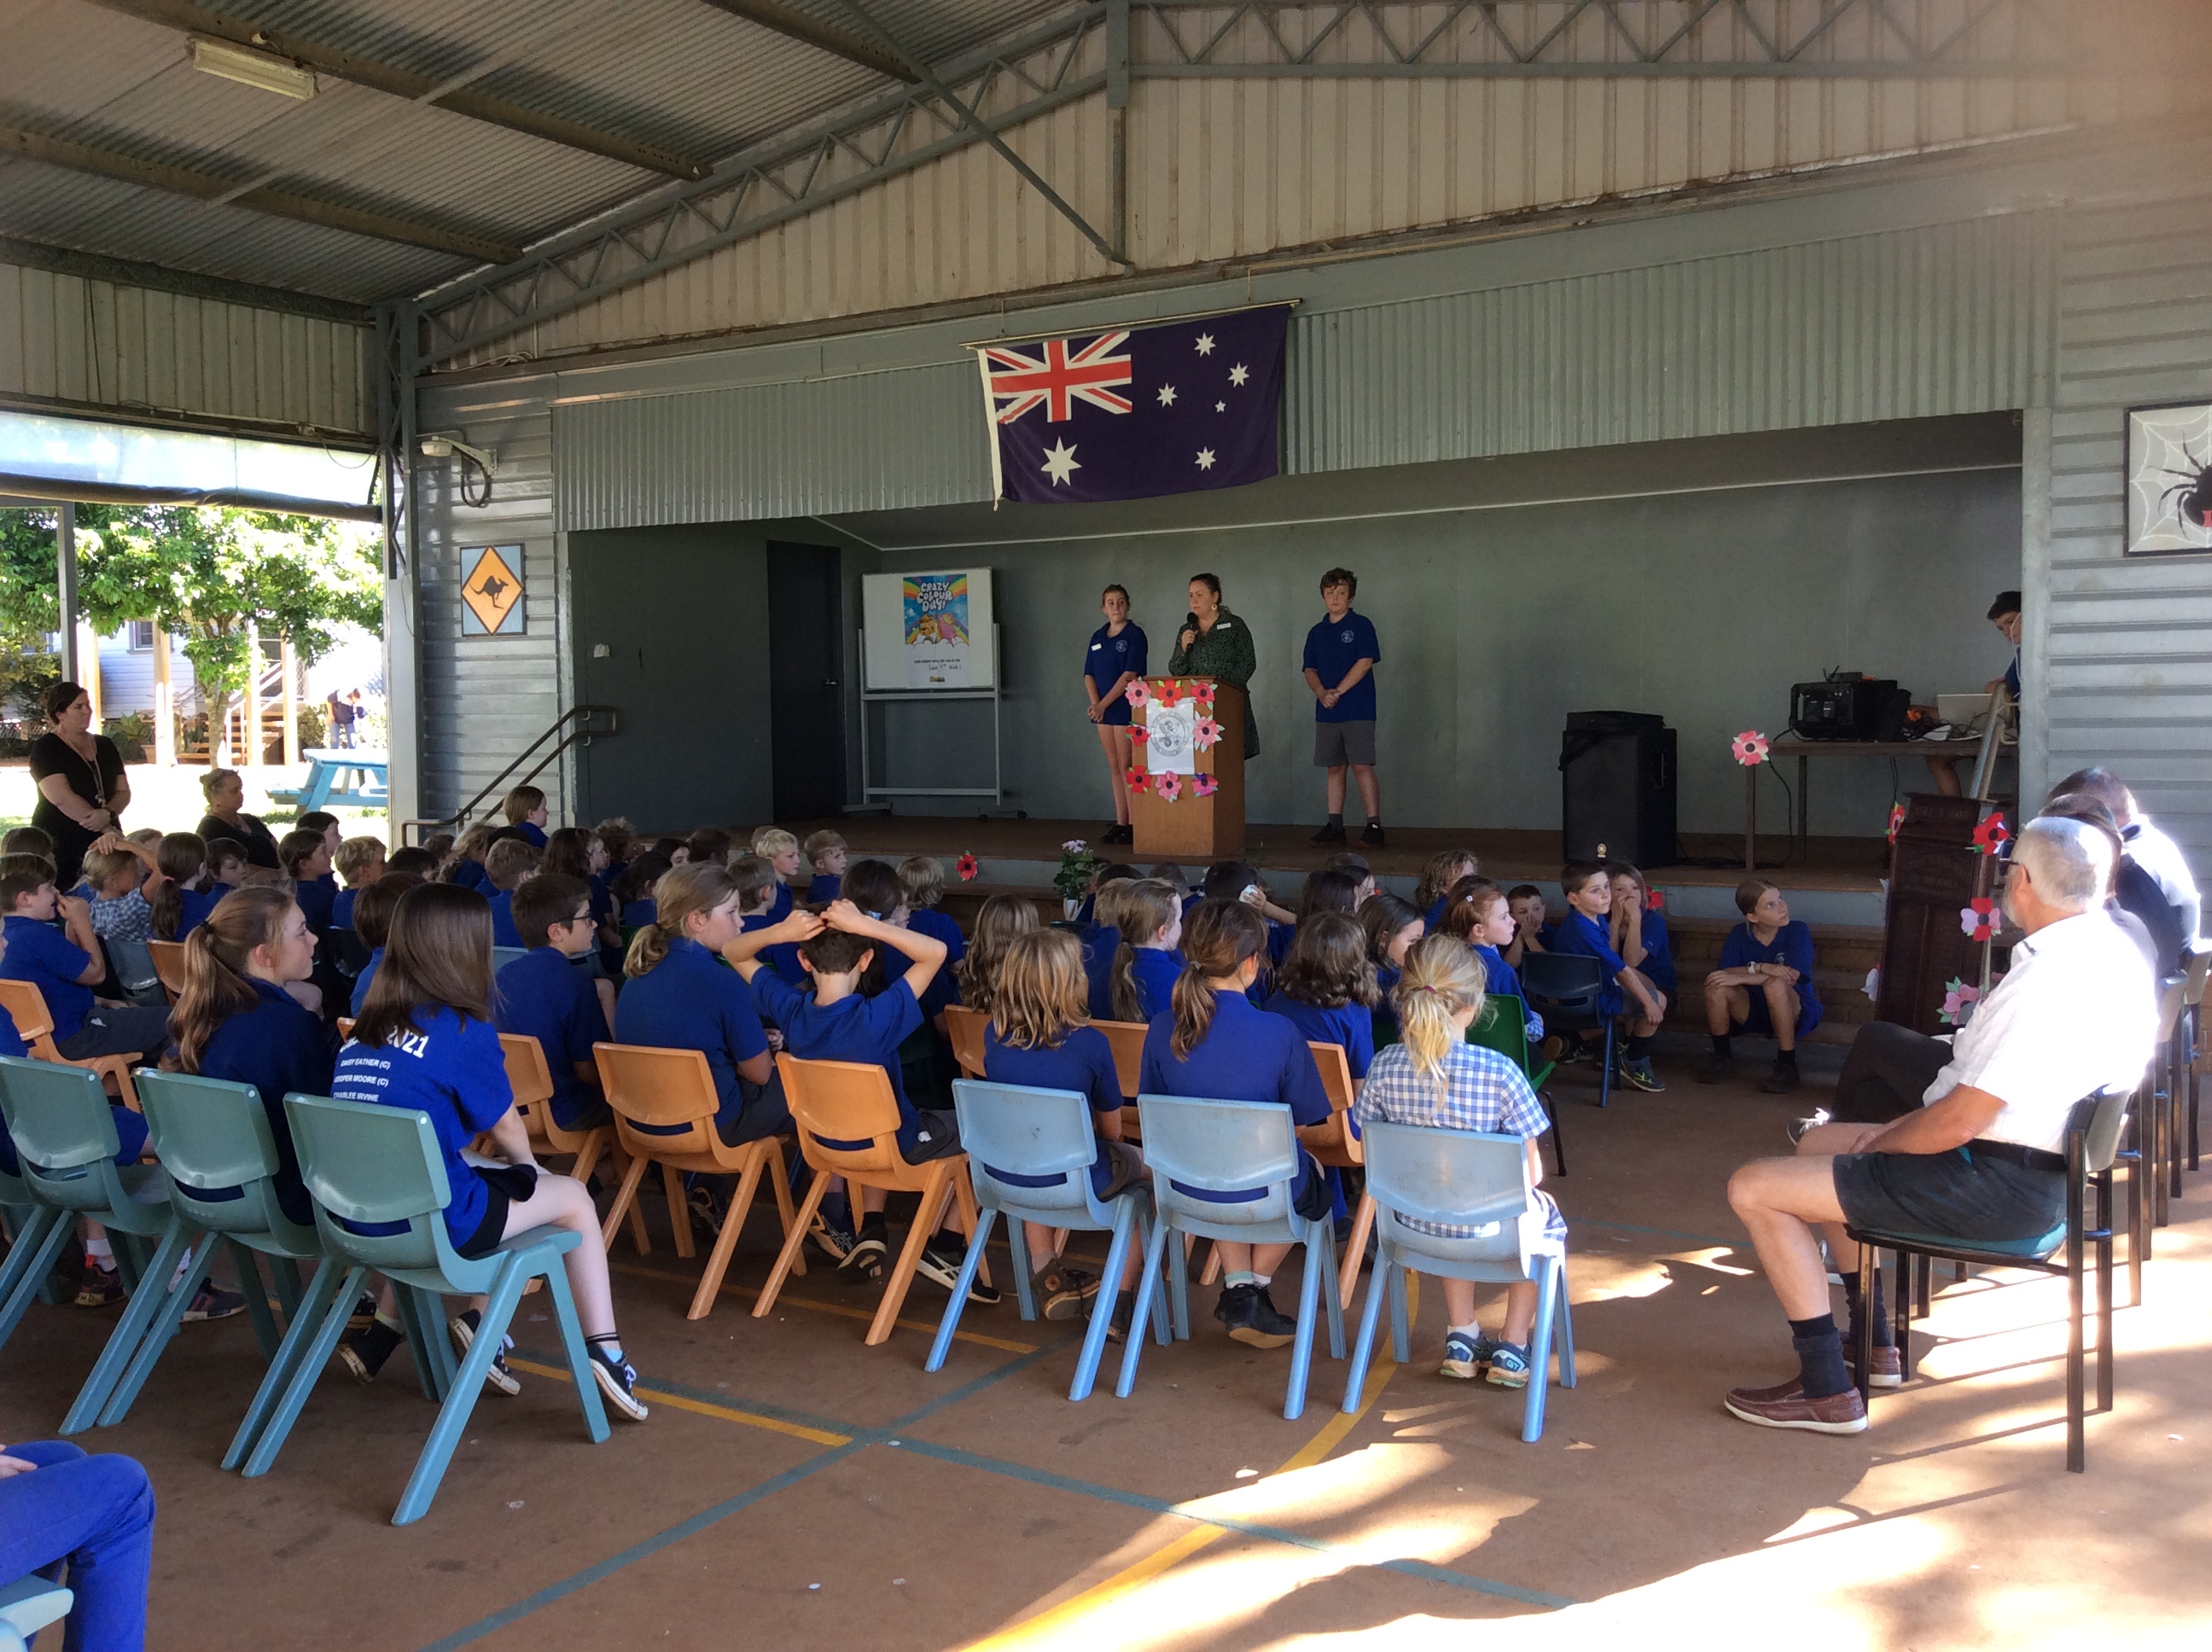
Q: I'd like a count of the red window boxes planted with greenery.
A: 0